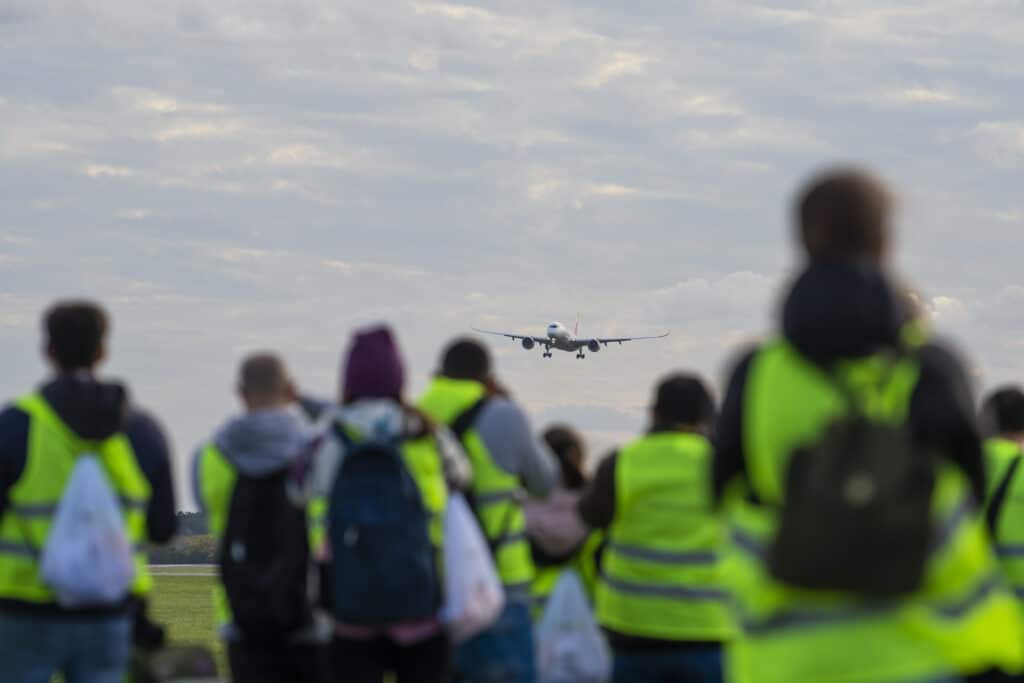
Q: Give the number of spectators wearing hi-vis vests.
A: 8